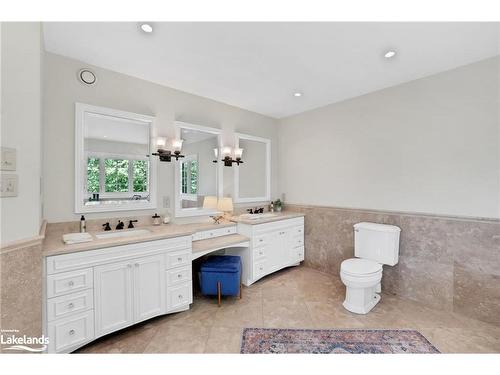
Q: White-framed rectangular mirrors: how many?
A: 3